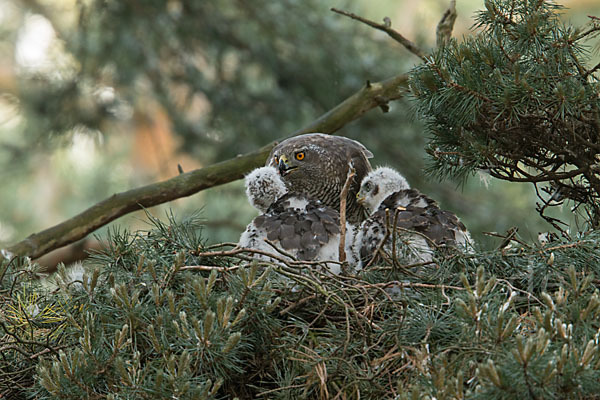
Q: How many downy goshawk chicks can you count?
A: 2